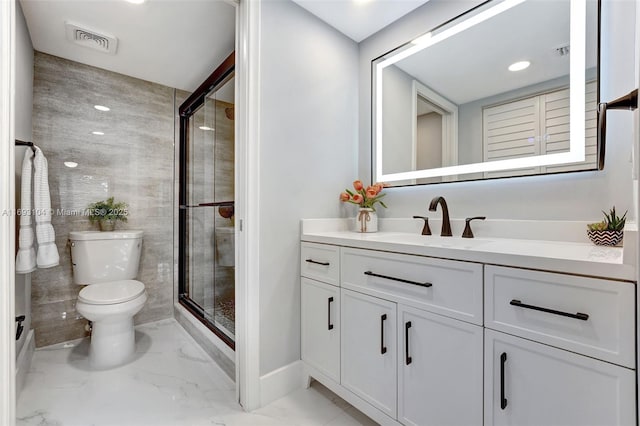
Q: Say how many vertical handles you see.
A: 4